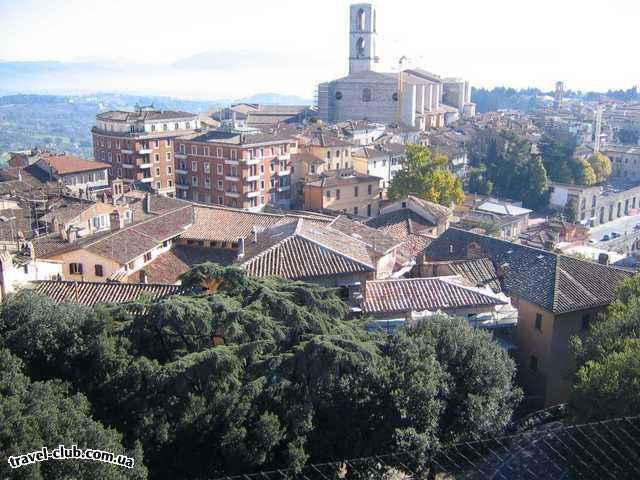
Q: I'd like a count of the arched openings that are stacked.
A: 2